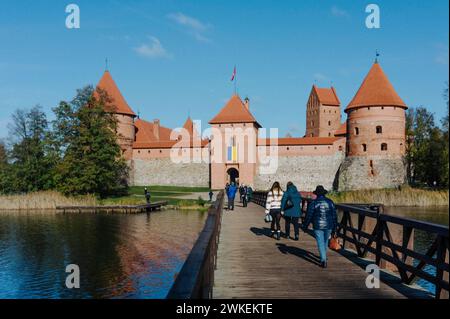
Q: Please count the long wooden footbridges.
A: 1